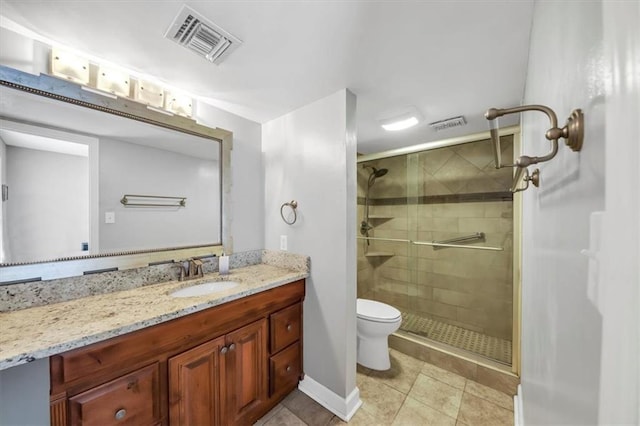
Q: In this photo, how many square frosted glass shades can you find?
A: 4